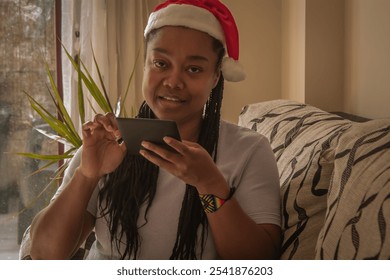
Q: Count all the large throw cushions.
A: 2